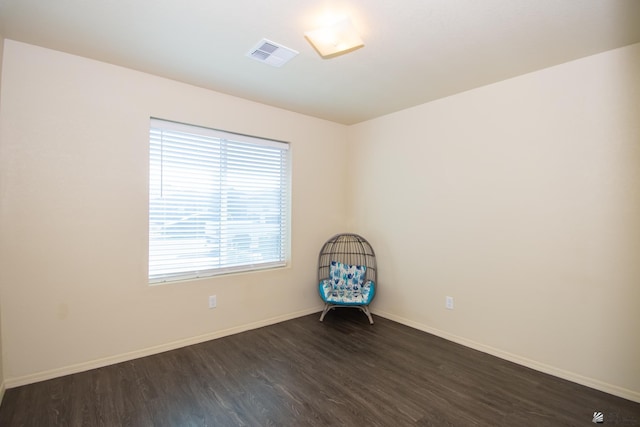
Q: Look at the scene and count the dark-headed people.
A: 0